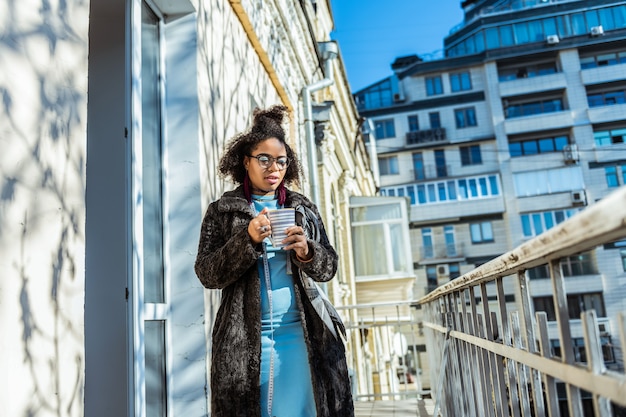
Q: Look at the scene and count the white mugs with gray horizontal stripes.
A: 1